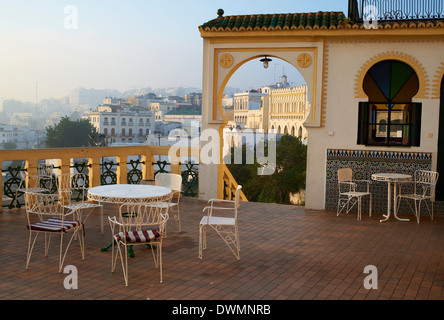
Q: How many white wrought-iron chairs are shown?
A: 8